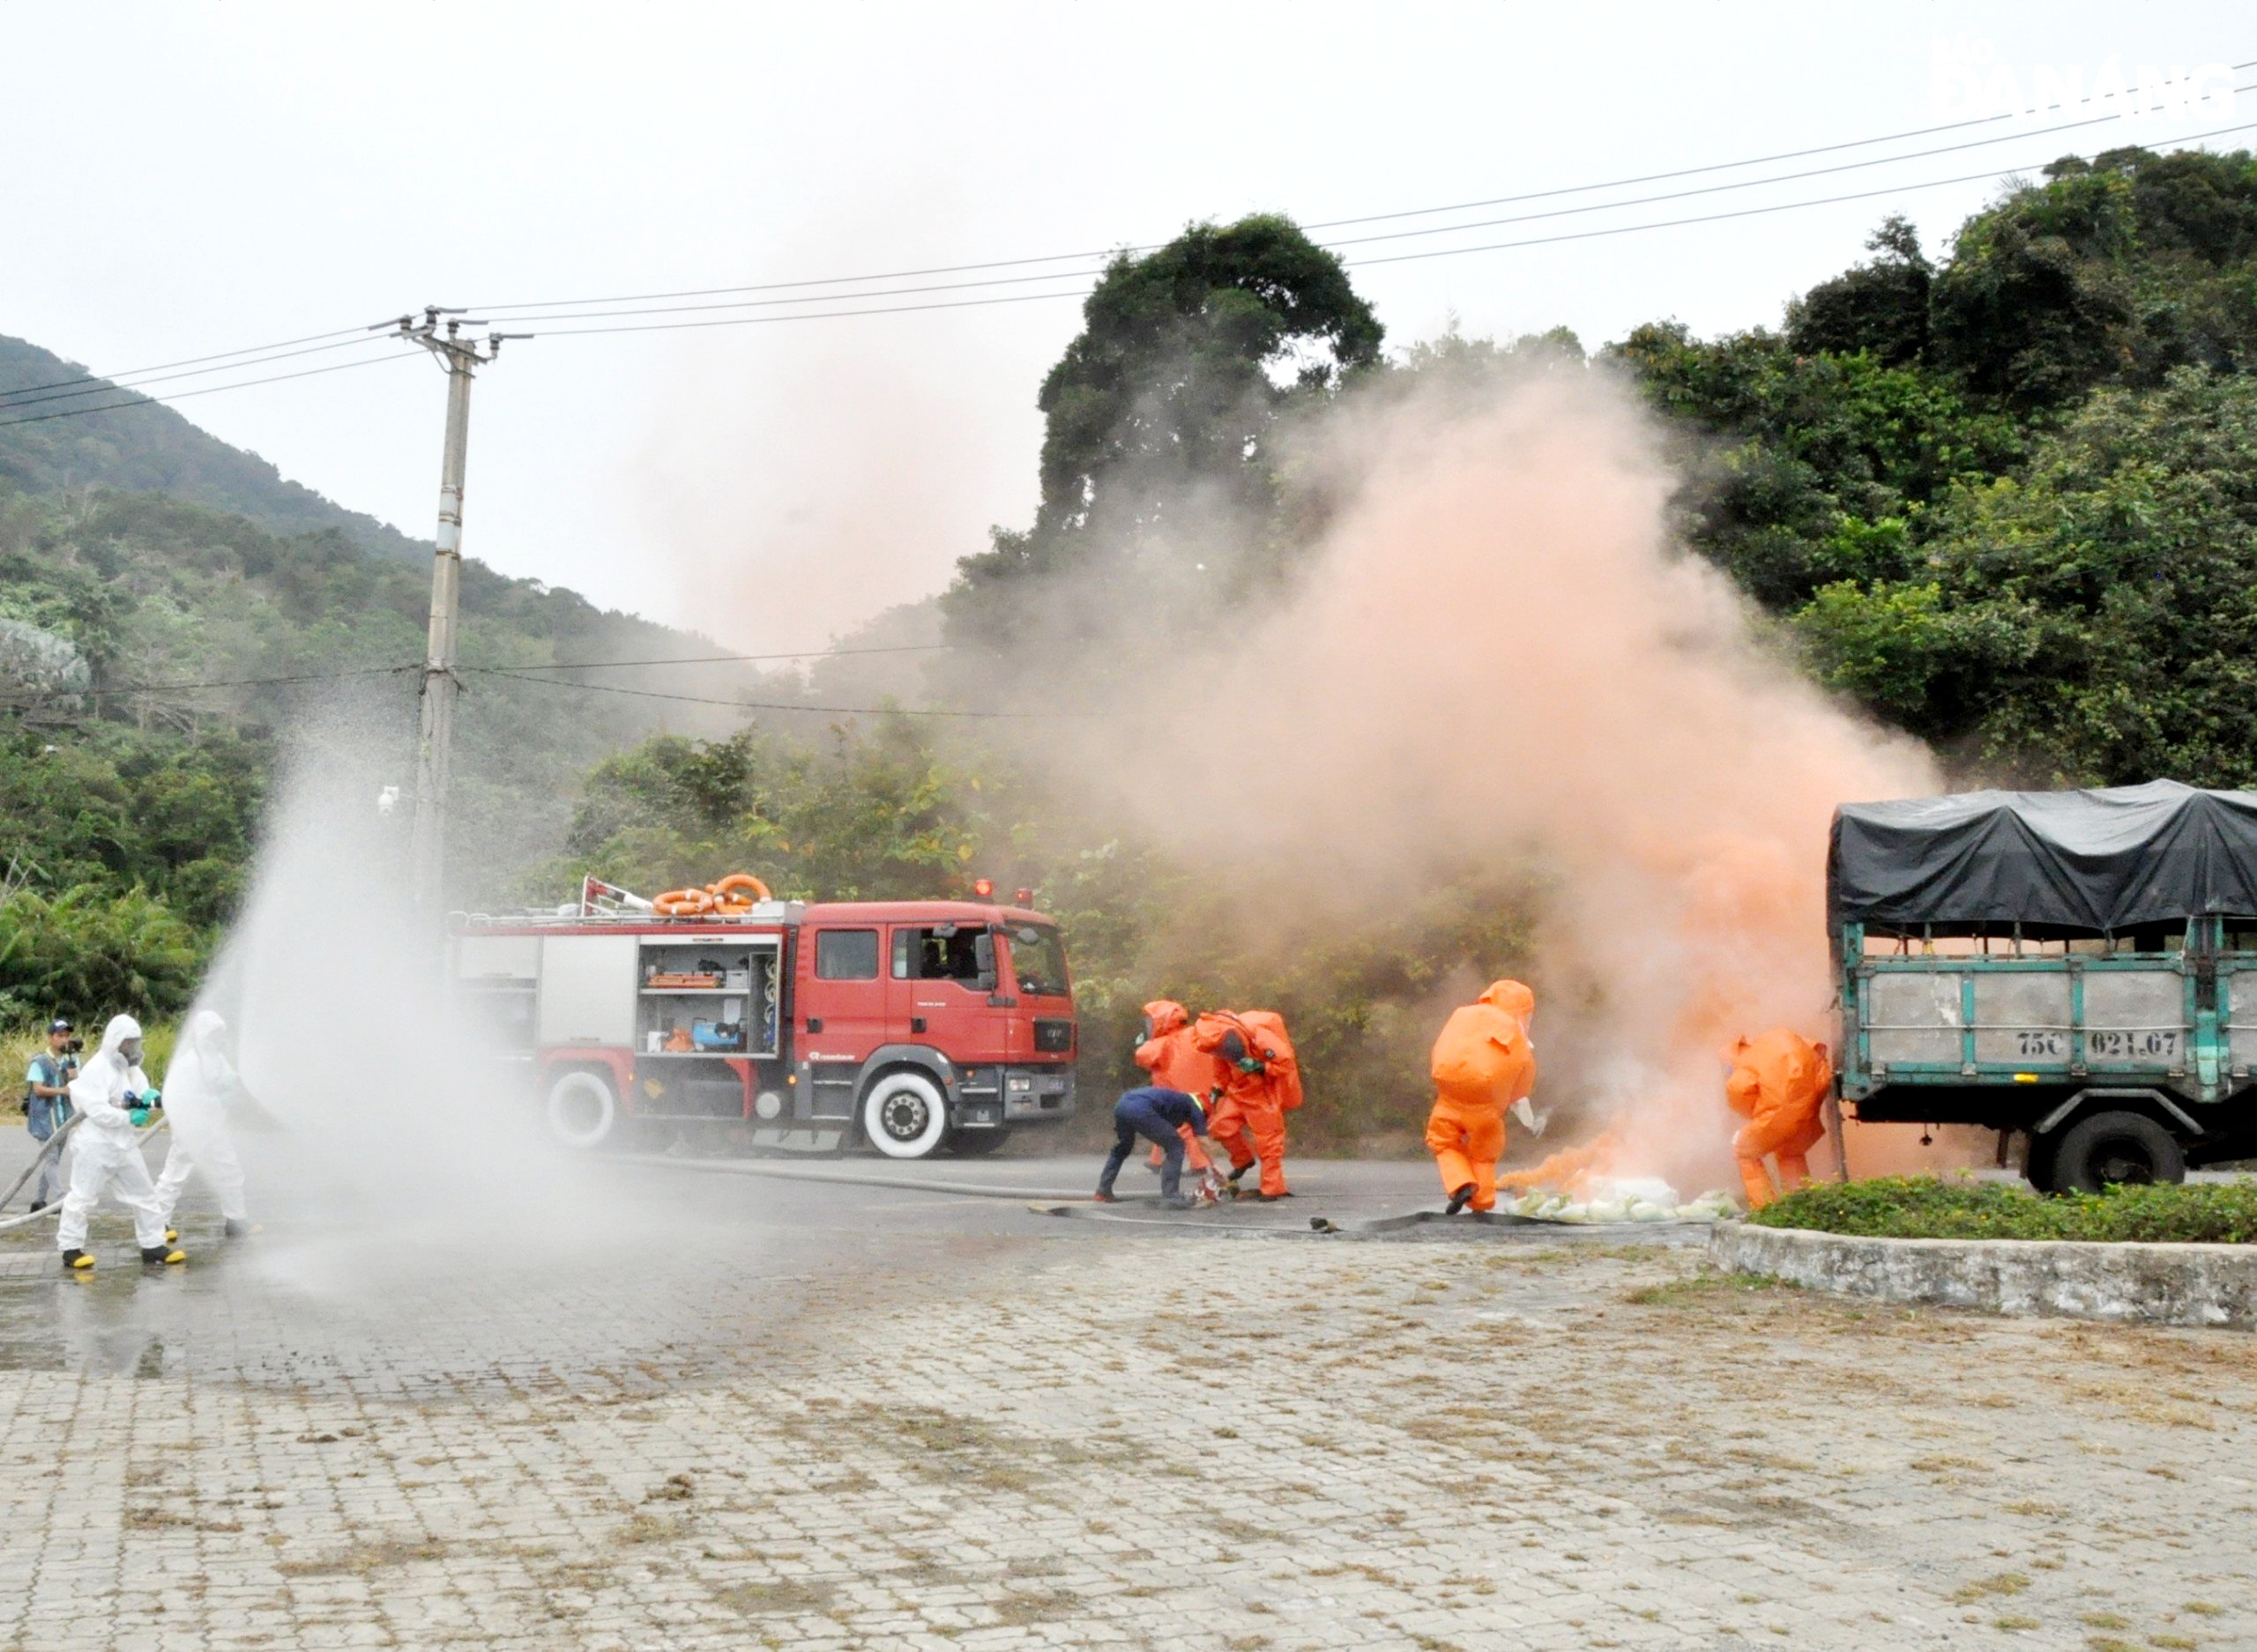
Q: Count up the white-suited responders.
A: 2